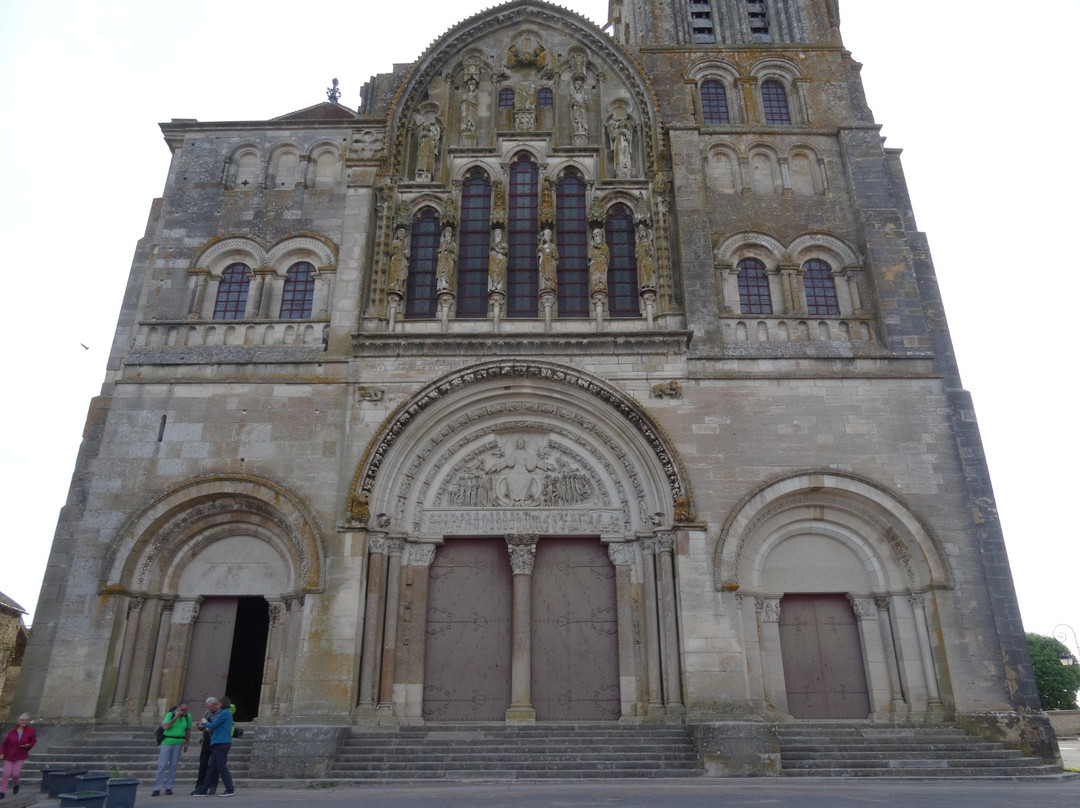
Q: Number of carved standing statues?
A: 10